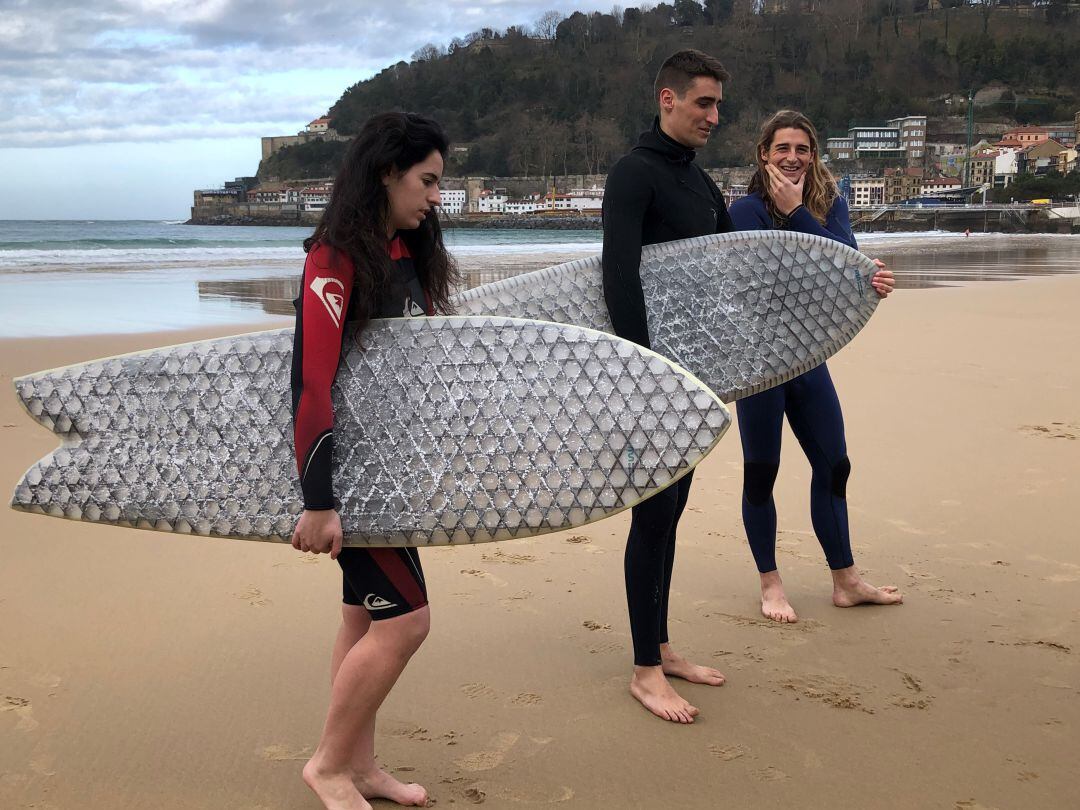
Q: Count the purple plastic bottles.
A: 0